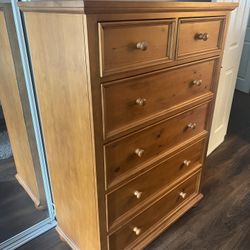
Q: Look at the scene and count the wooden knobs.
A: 10